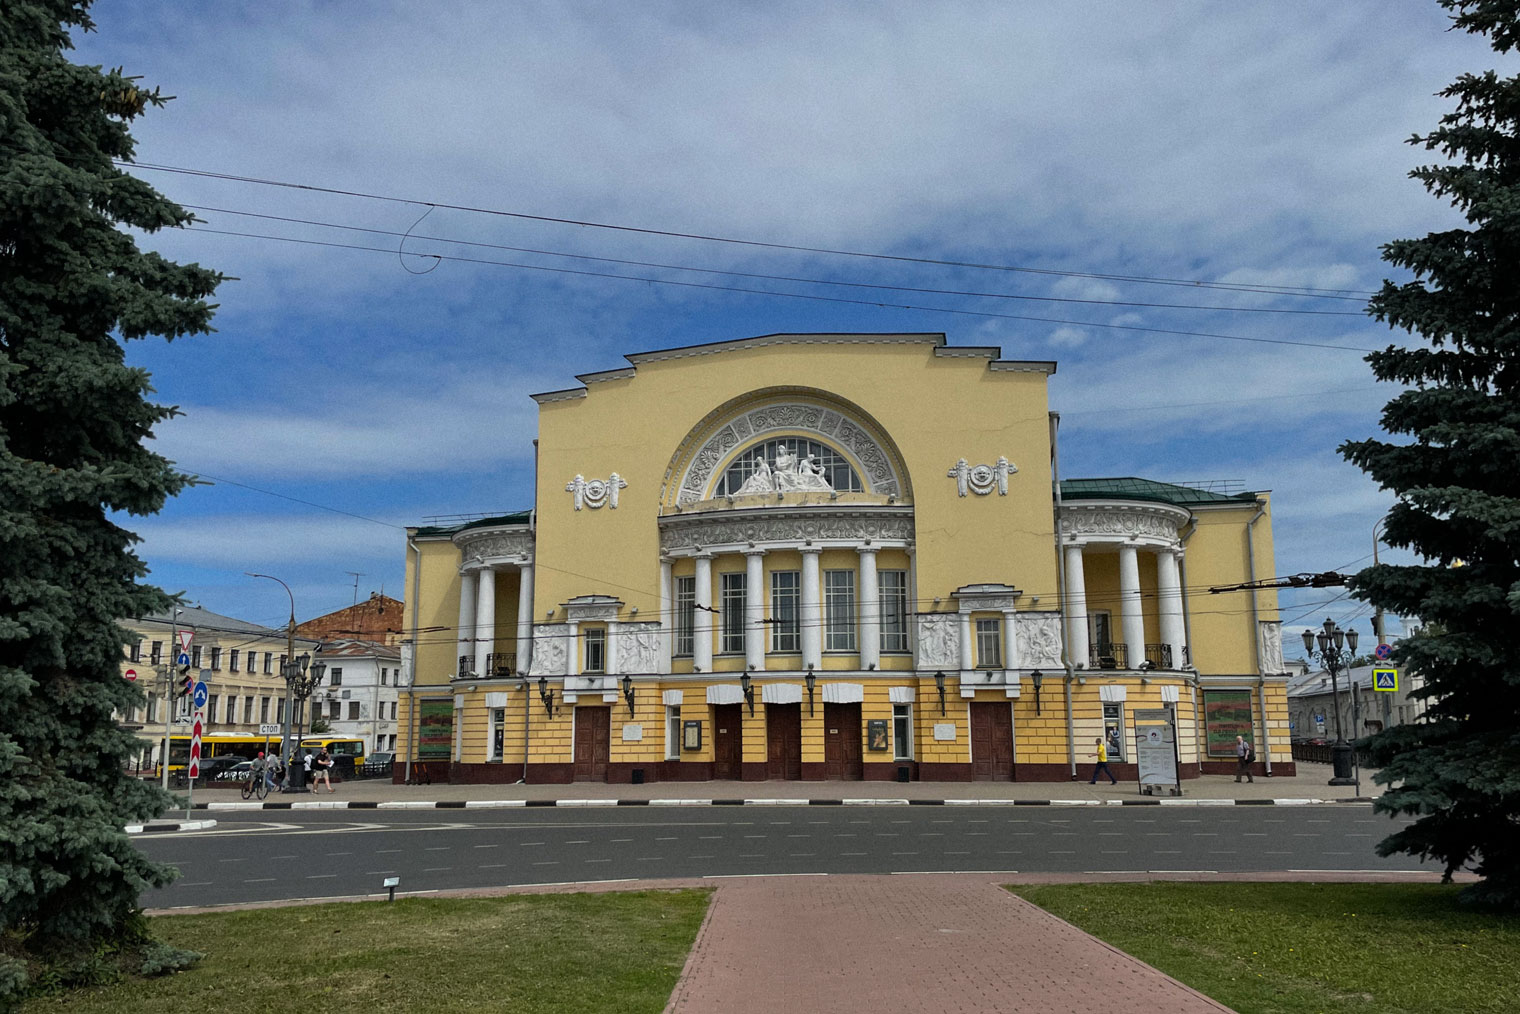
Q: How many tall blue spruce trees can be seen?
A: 2